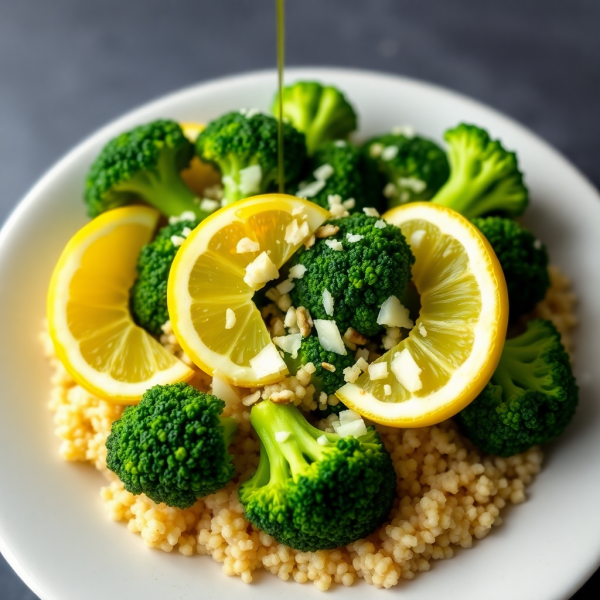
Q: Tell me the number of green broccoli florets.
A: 13